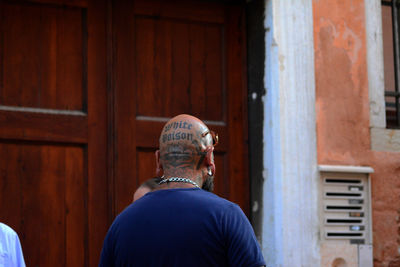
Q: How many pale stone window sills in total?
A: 1